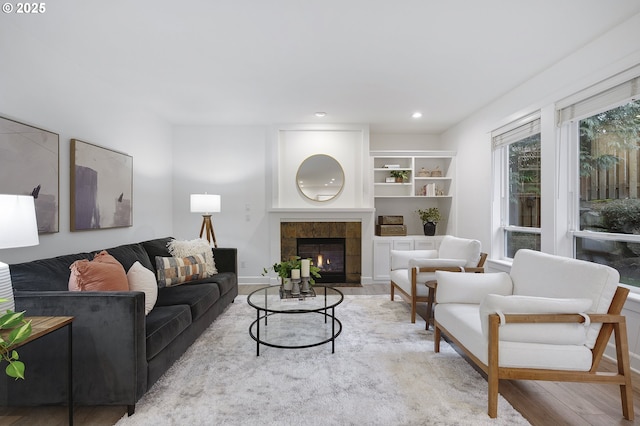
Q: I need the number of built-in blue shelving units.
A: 0